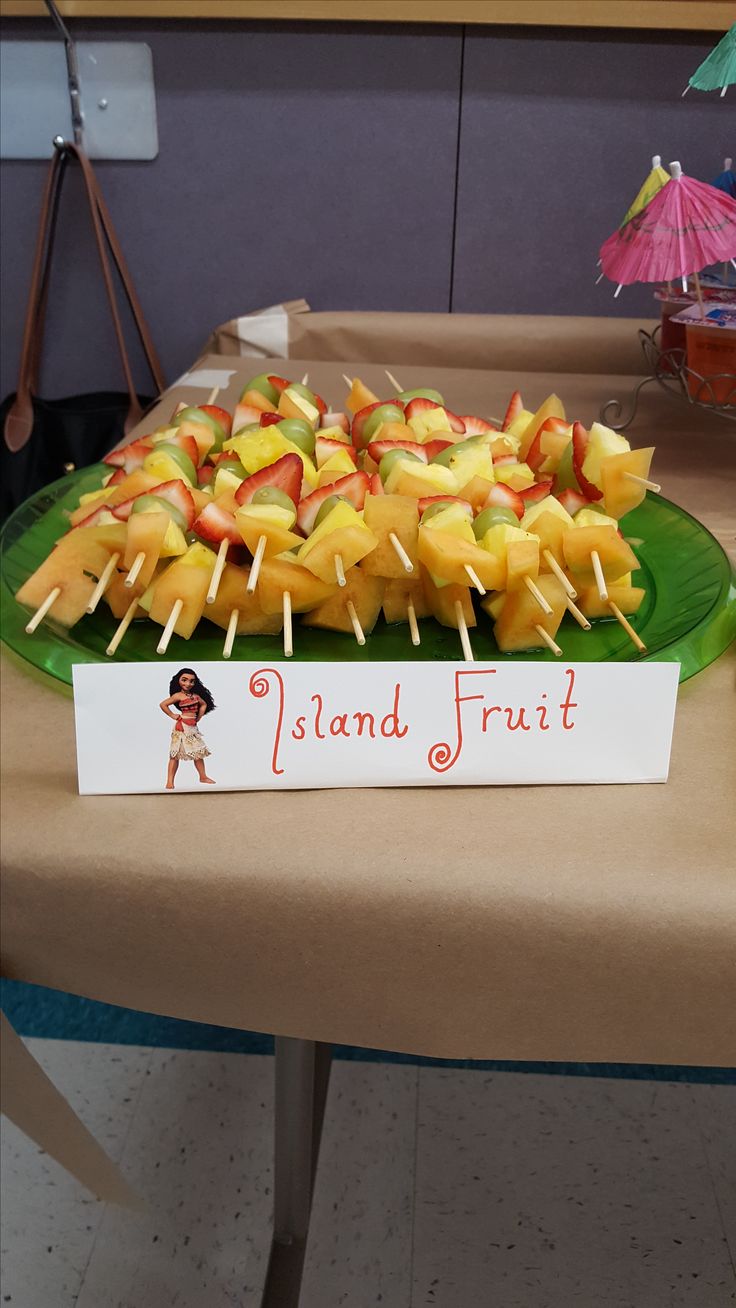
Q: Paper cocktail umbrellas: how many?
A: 4